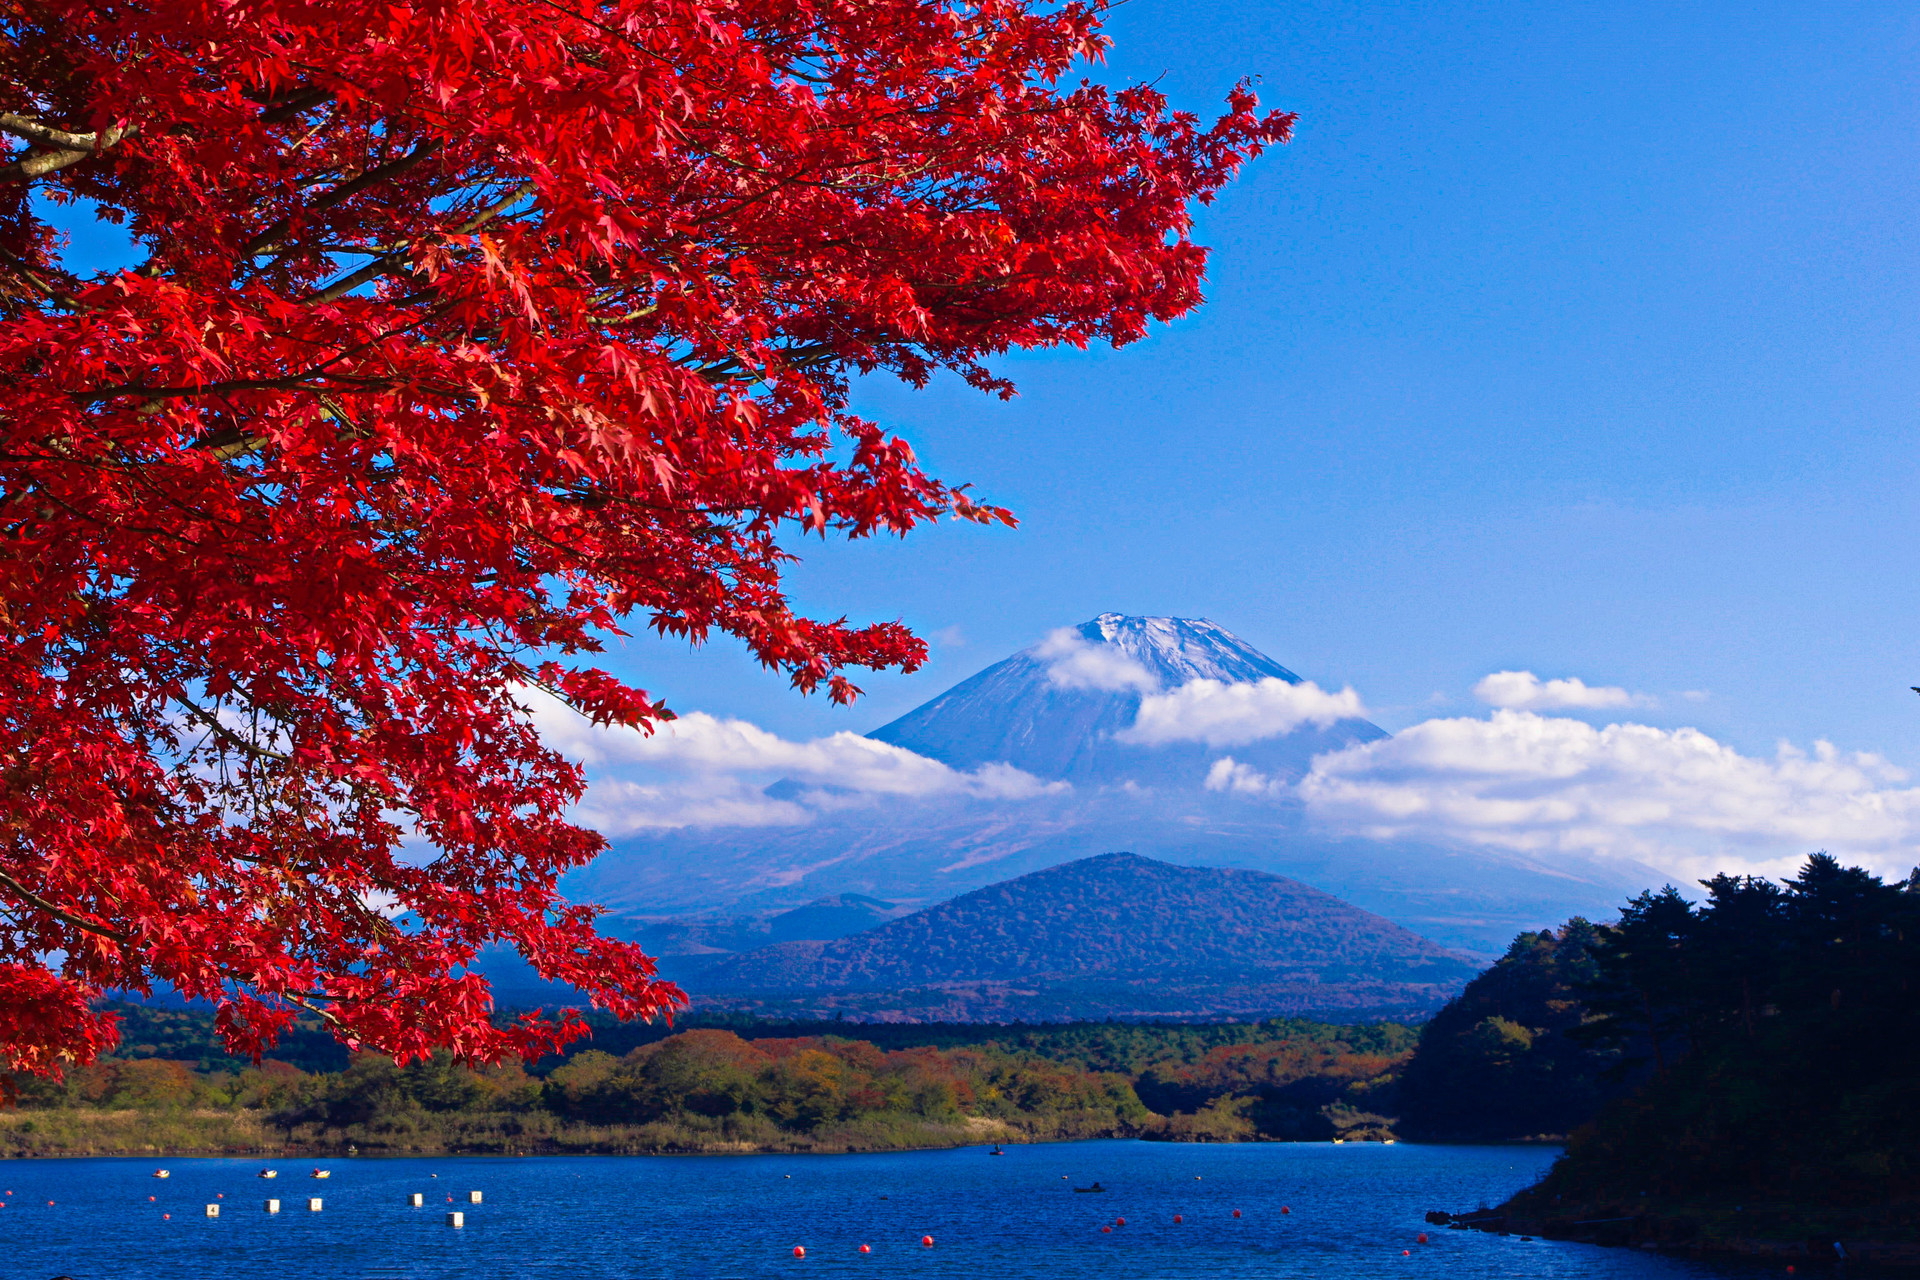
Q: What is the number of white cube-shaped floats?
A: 6